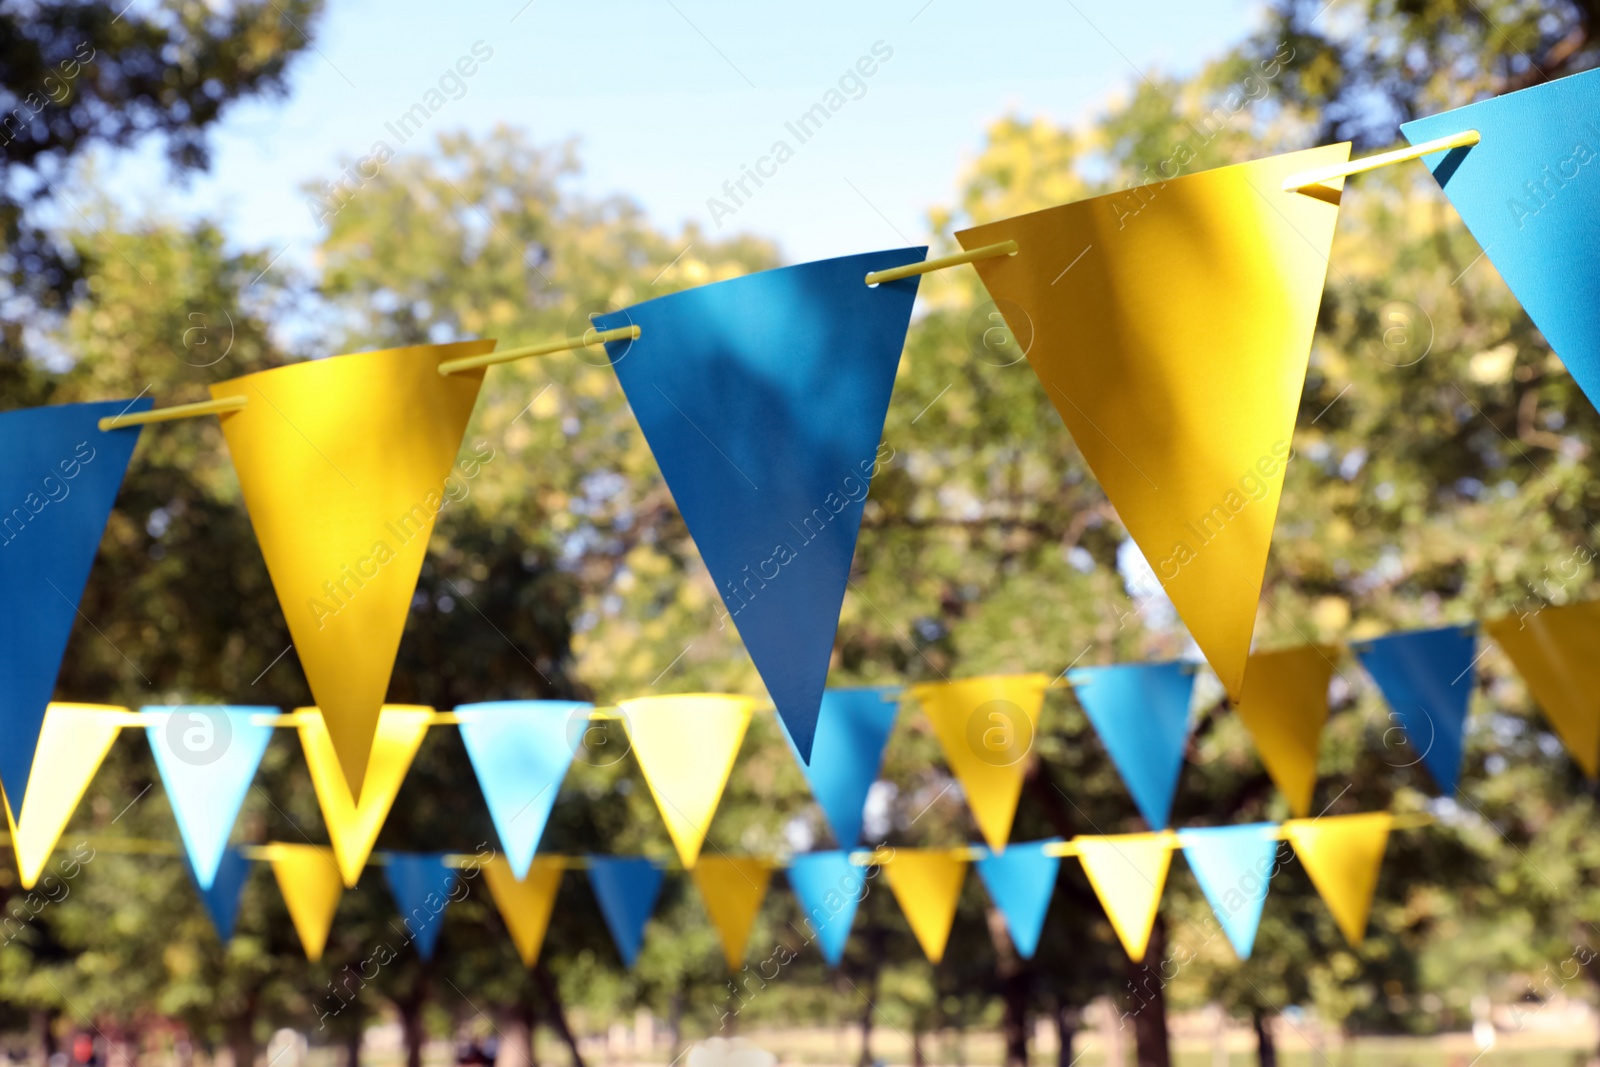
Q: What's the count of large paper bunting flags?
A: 5